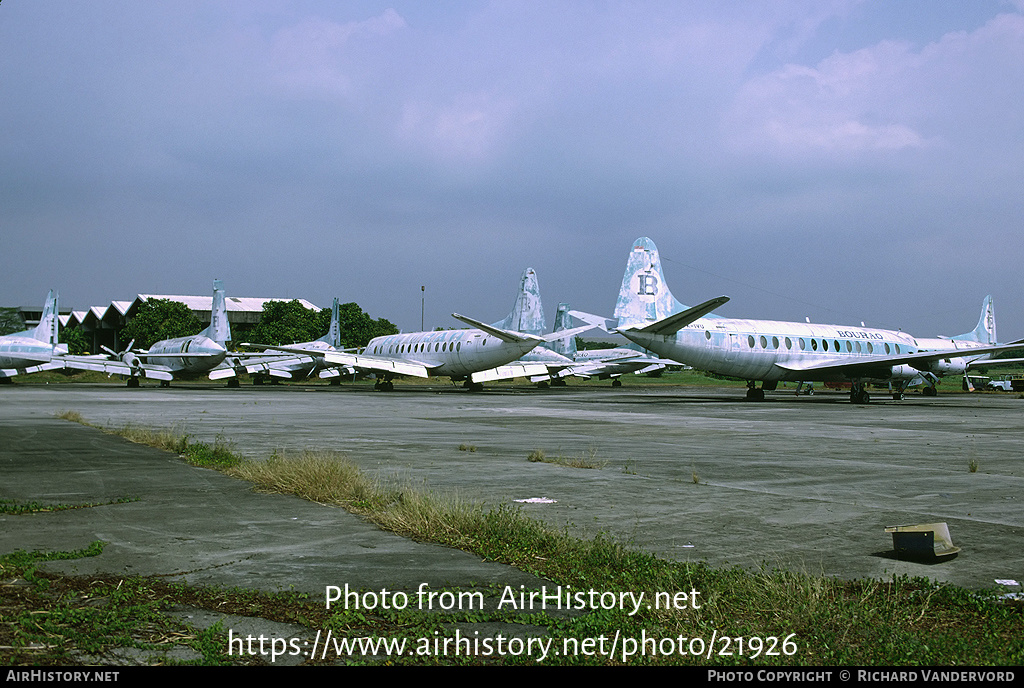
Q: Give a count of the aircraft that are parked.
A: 8